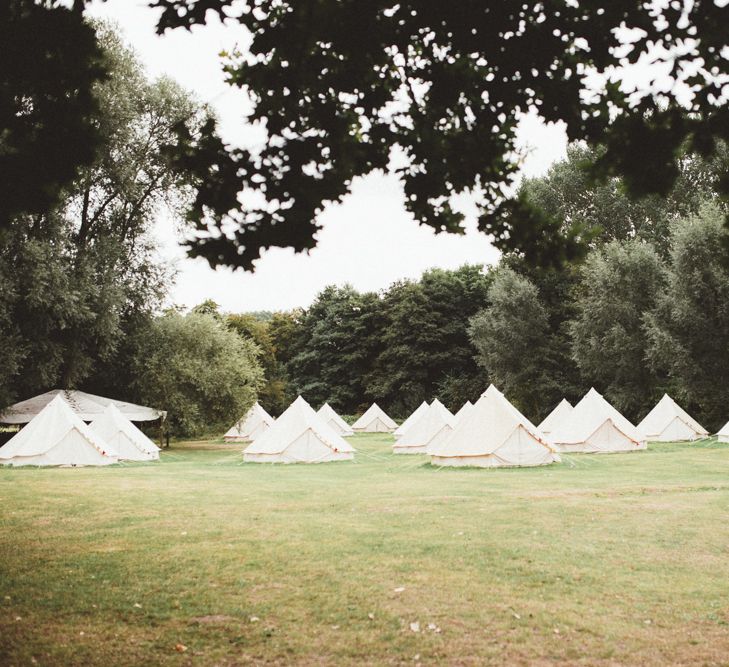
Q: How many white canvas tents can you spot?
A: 14